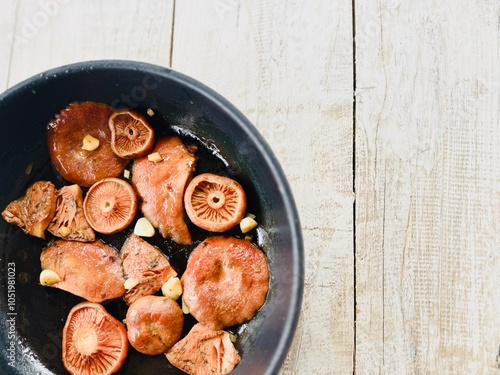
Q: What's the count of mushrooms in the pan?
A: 13